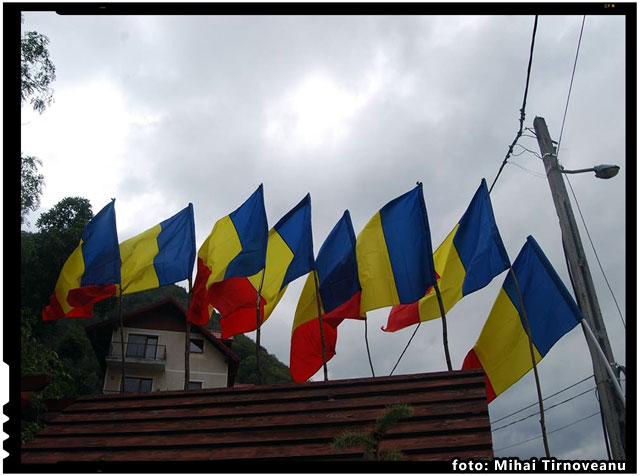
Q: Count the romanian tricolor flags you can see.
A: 8